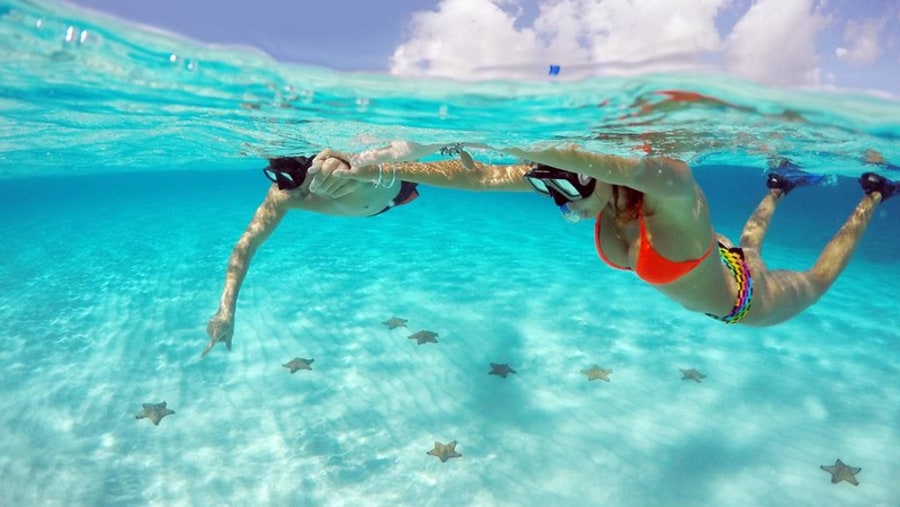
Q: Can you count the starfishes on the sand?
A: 9